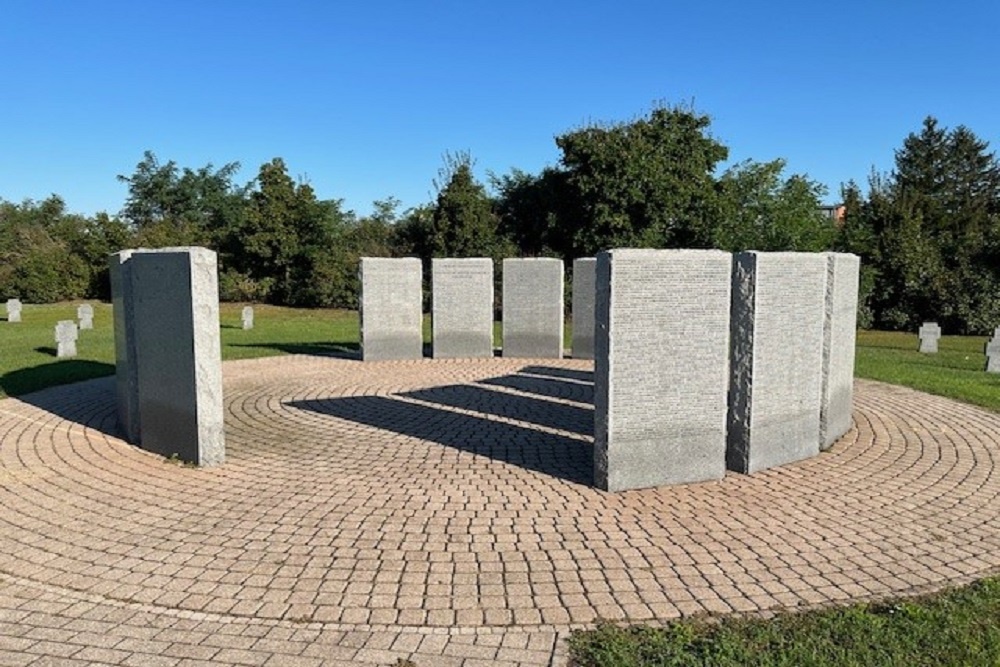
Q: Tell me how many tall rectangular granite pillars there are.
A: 9